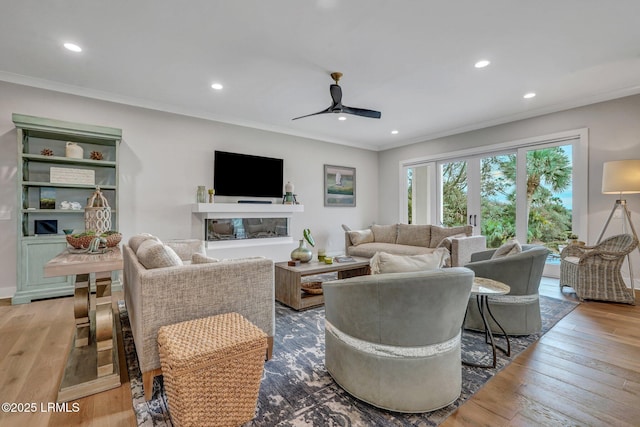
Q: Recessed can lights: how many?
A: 6